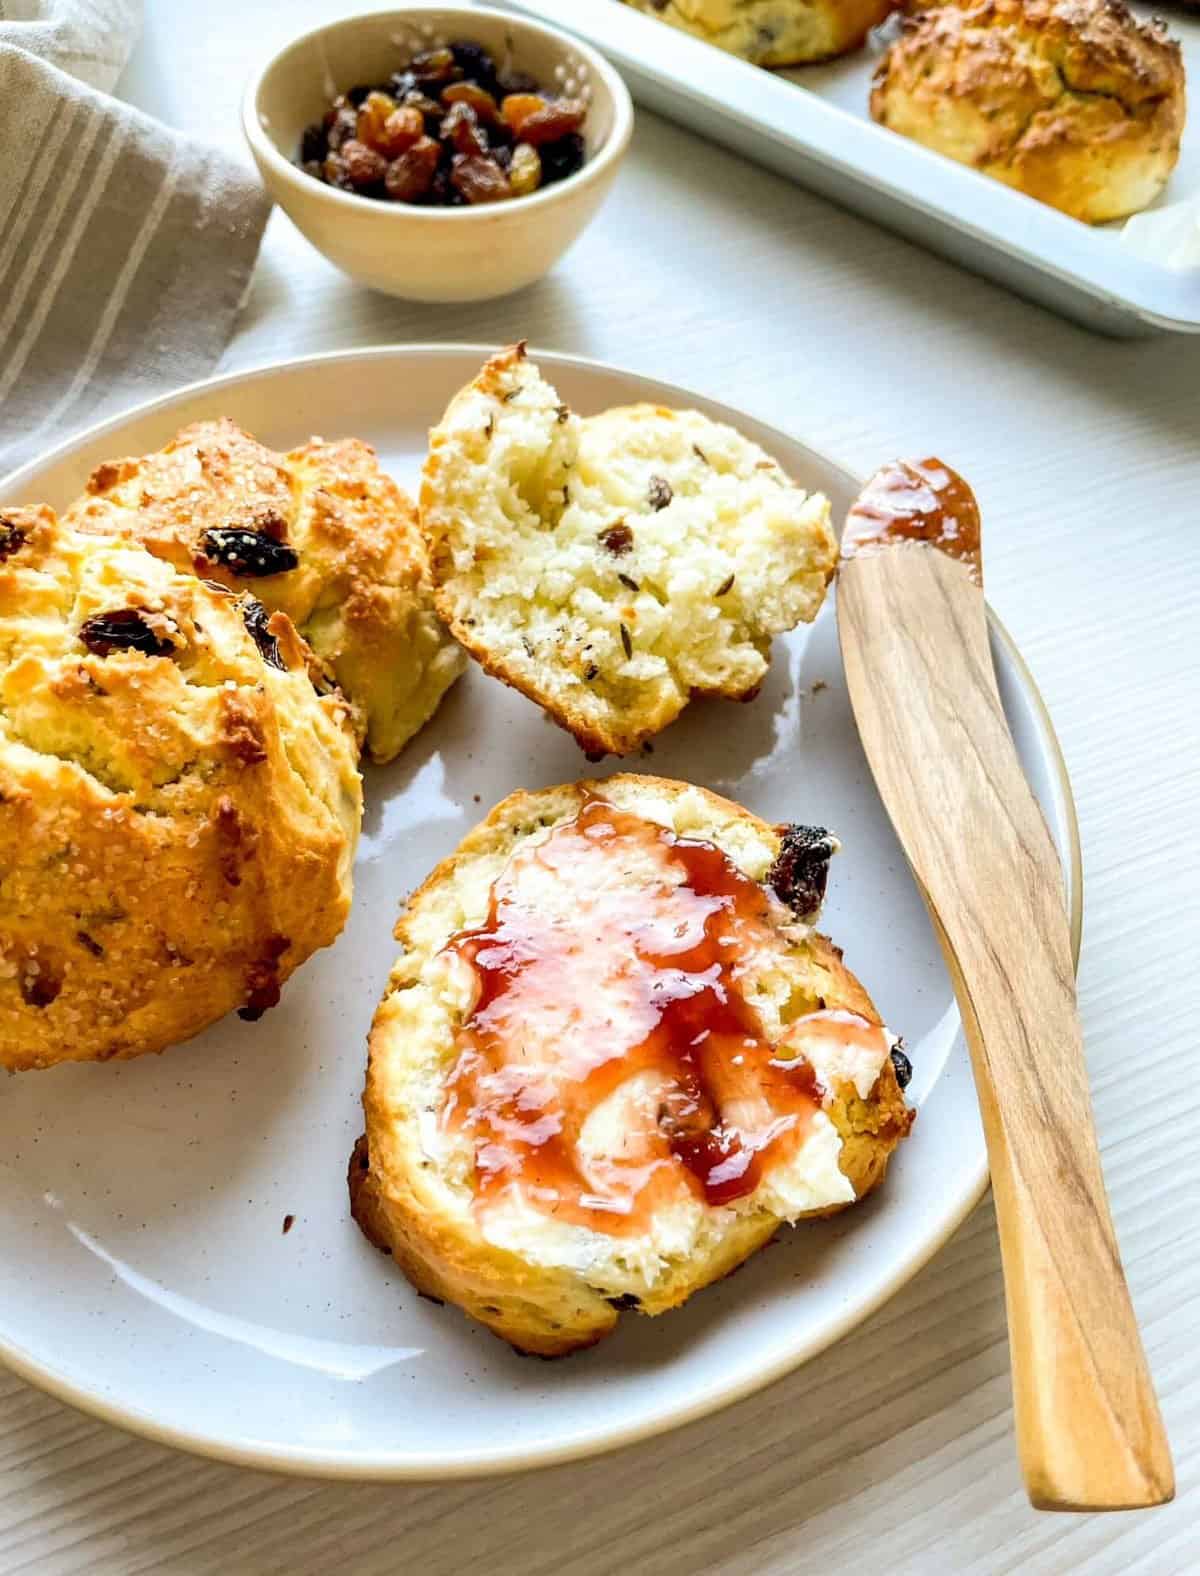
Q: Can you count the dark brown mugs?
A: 0